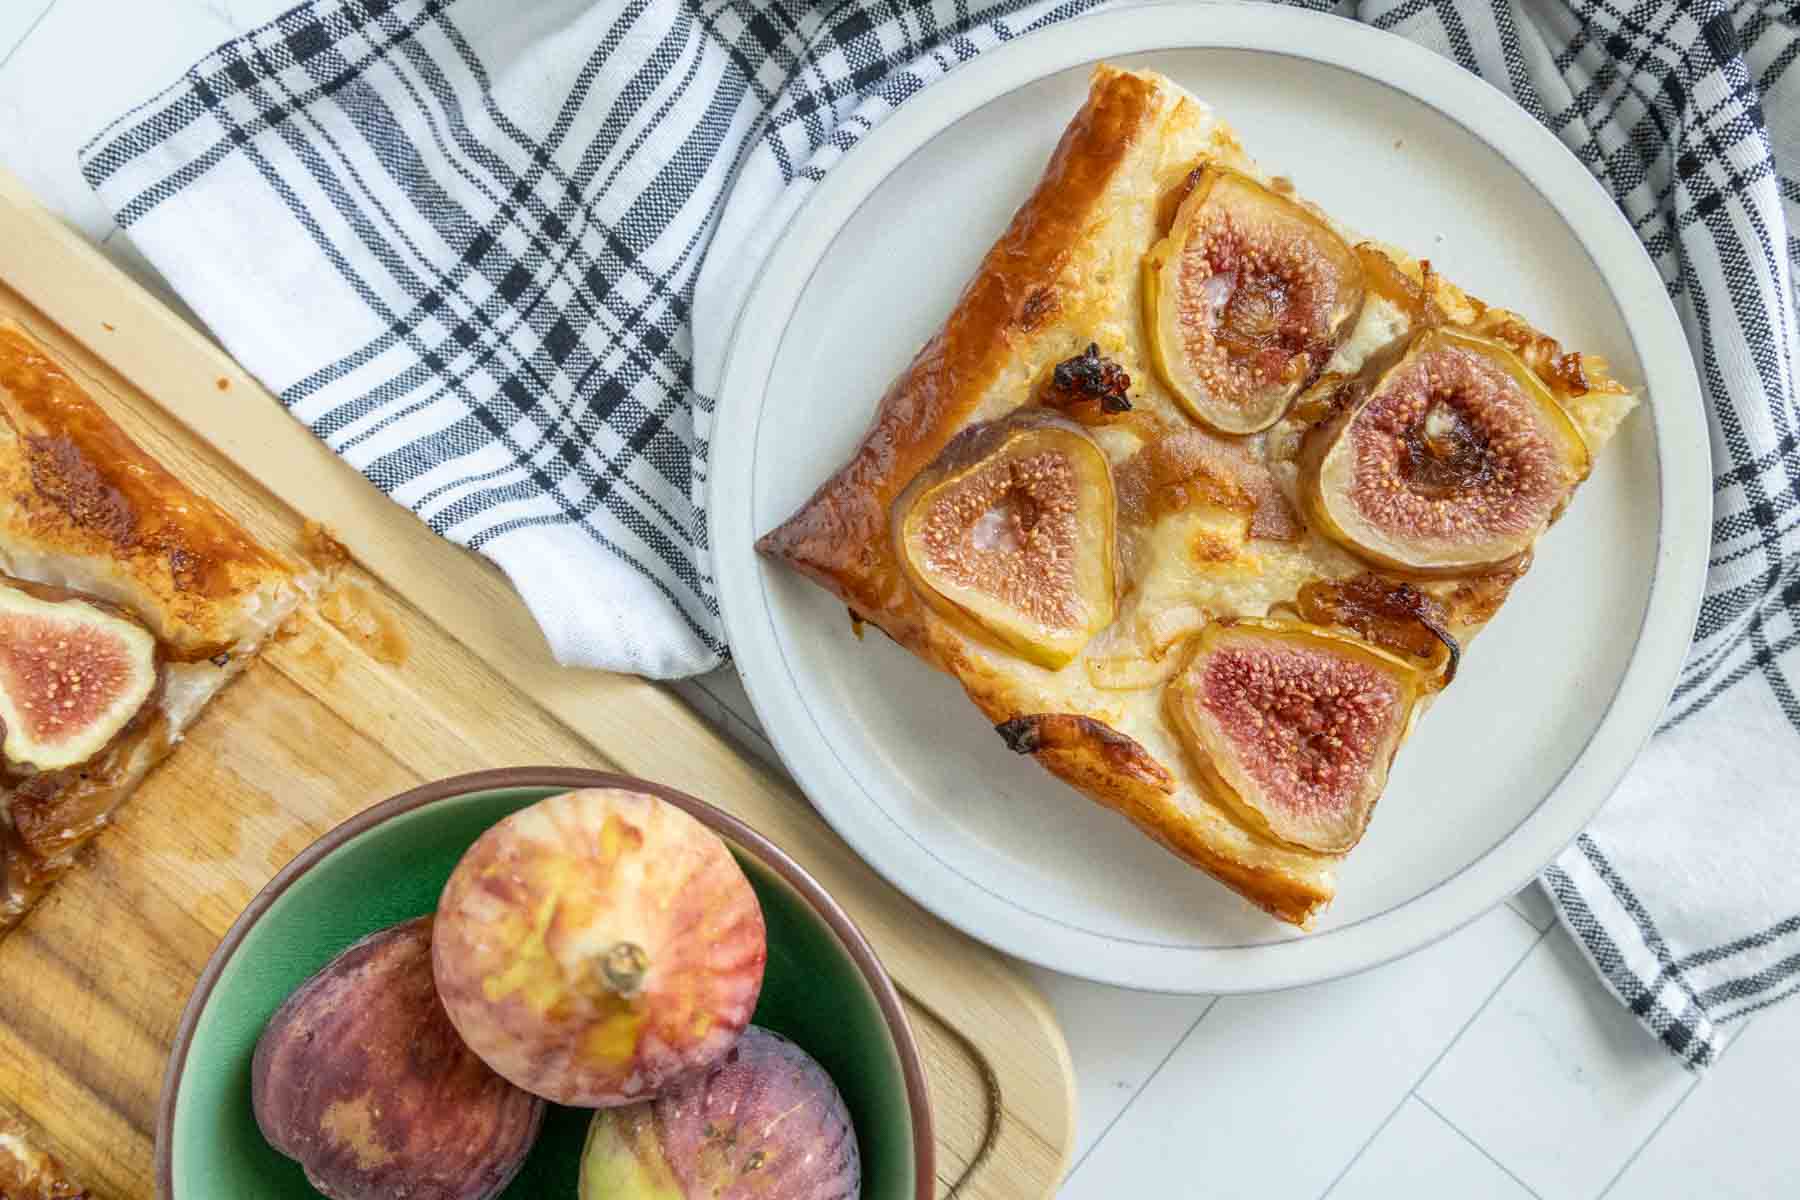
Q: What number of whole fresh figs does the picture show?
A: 3